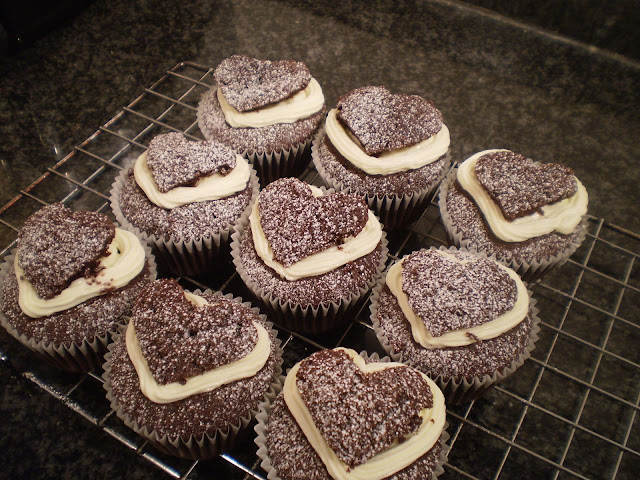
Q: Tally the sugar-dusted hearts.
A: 9